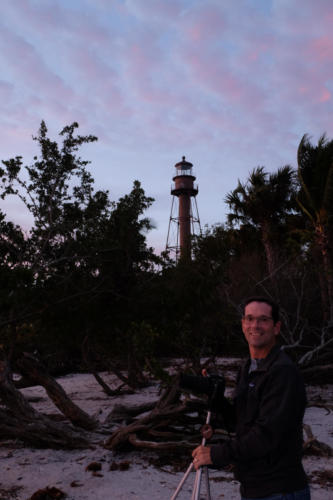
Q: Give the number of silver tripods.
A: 1